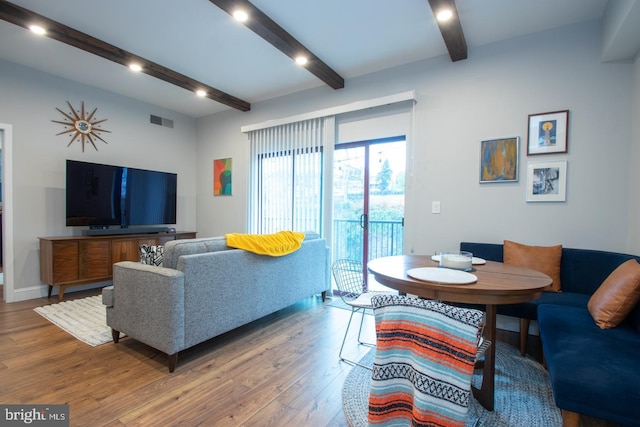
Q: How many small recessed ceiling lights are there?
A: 6